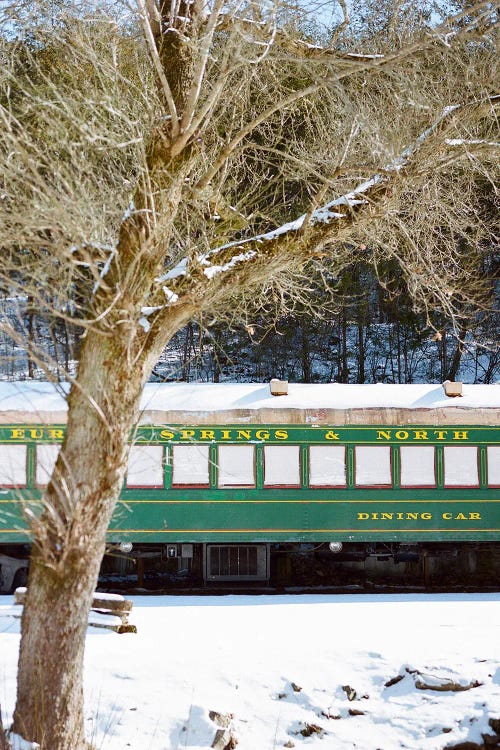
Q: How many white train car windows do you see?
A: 11